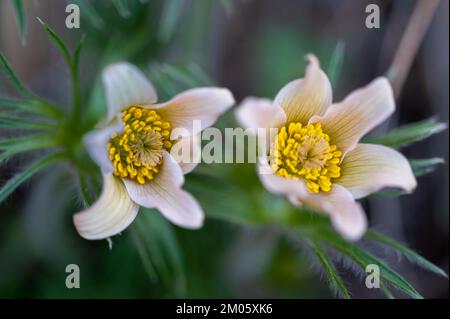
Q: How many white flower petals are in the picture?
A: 12